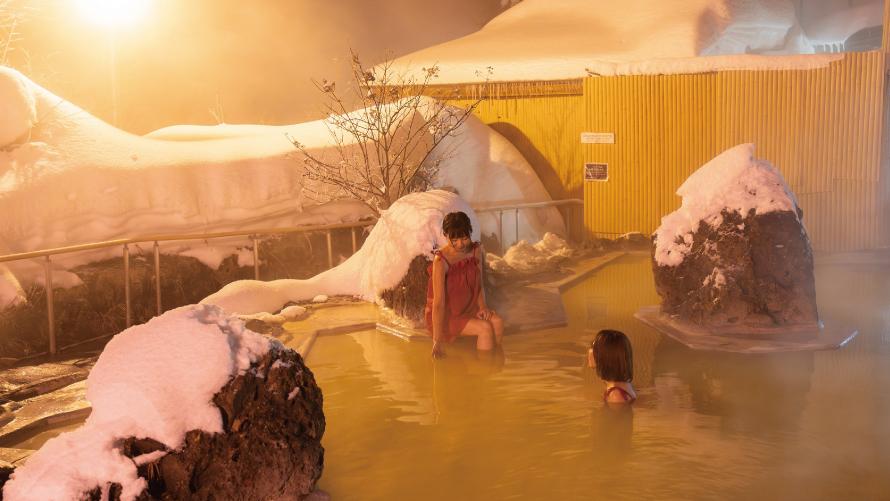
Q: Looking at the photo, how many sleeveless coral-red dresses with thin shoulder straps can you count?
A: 1